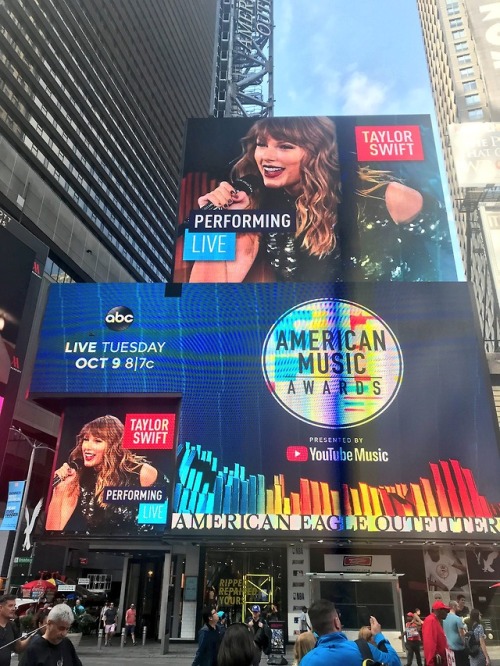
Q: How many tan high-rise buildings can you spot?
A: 1